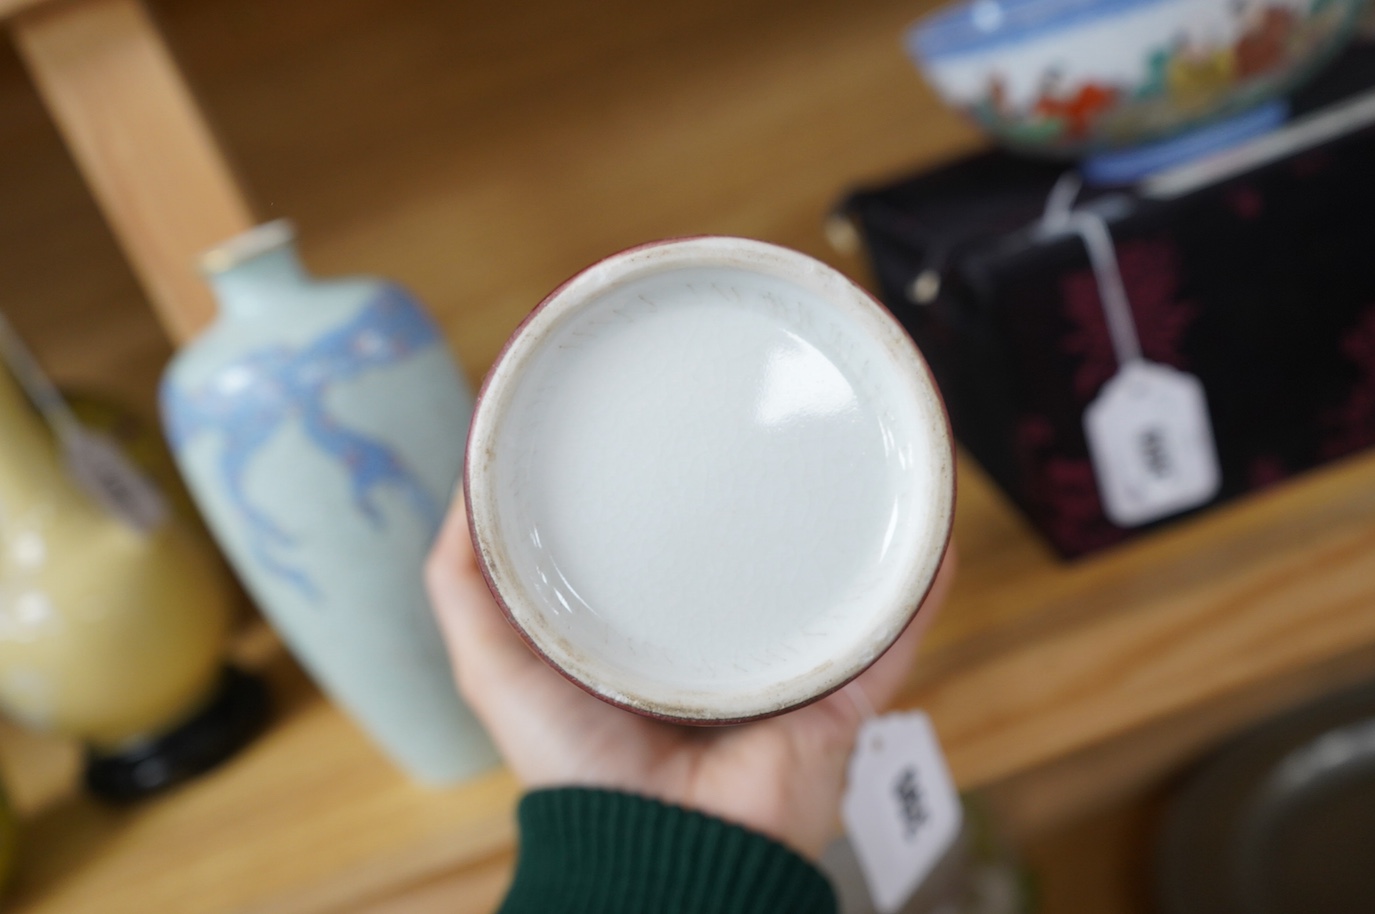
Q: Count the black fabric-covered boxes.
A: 1